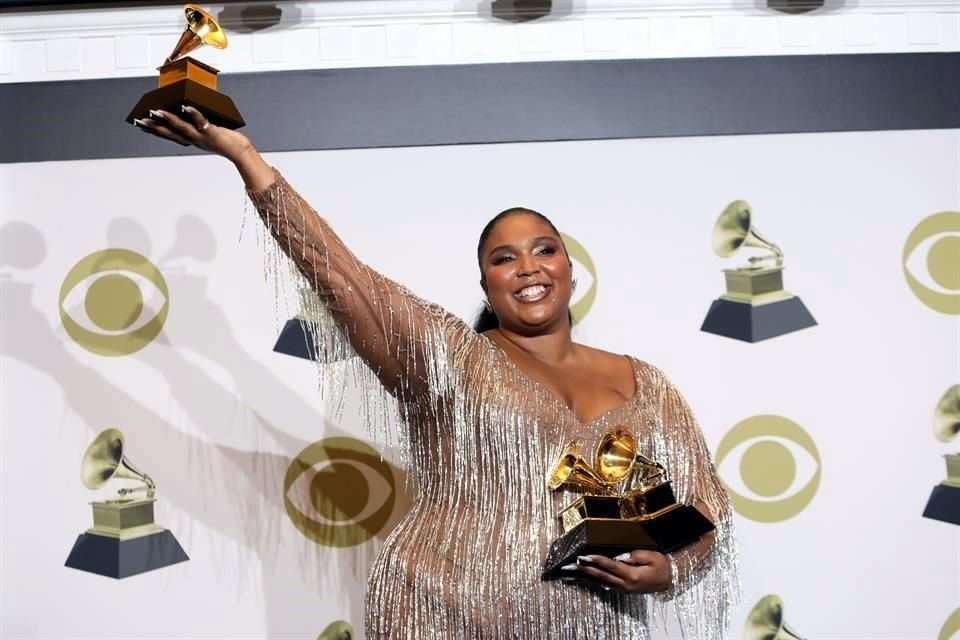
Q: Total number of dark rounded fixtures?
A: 3